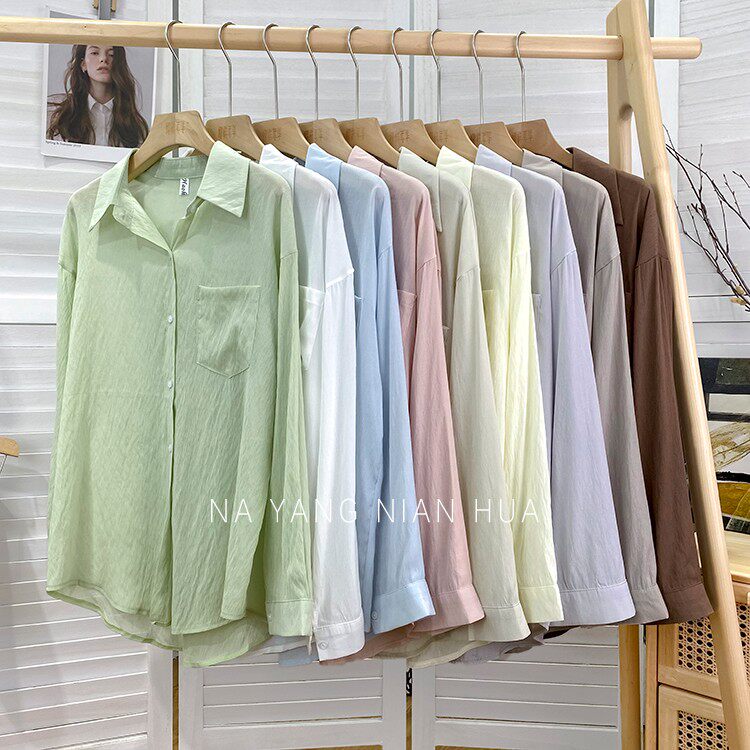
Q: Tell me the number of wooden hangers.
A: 9